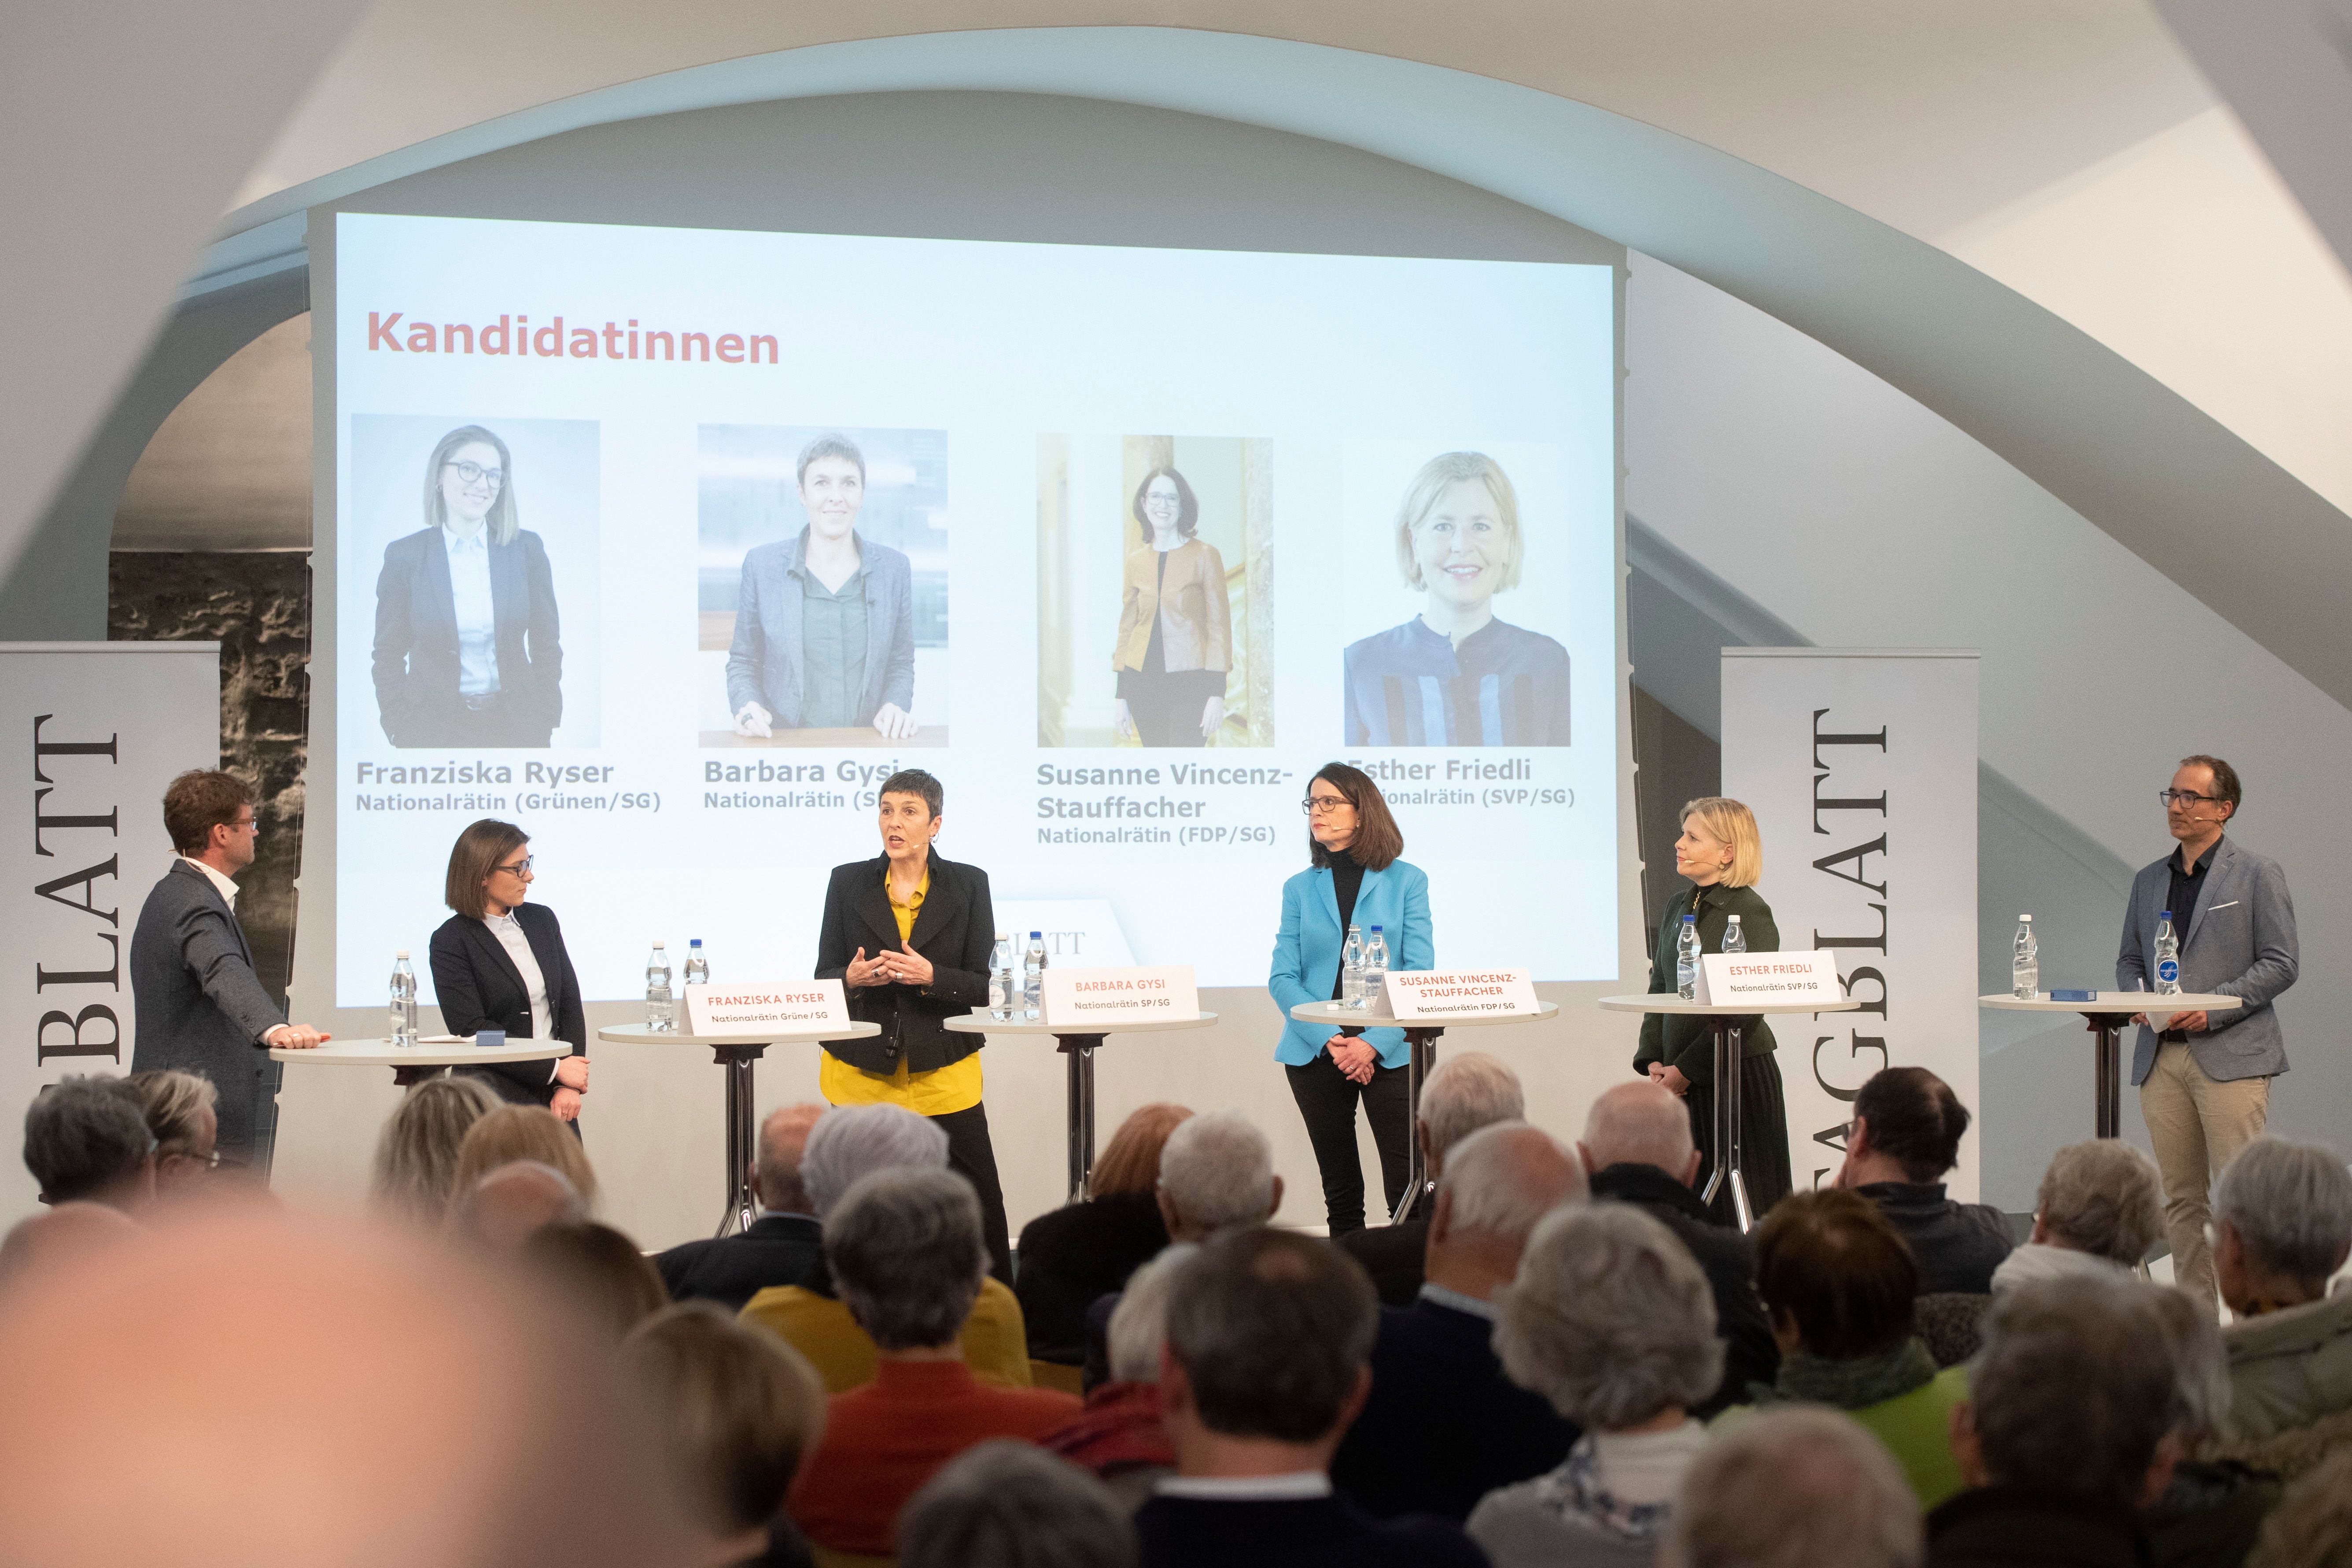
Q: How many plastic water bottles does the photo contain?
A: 11